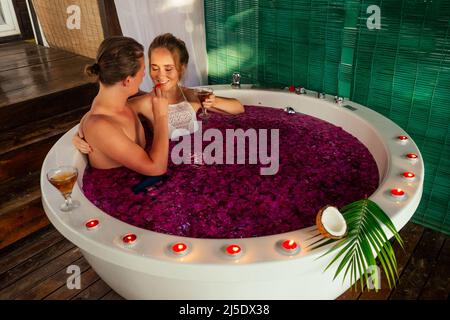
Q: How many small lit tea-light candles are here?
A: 9